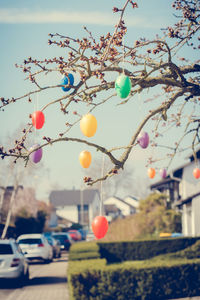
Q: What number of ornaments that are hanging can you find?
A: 11